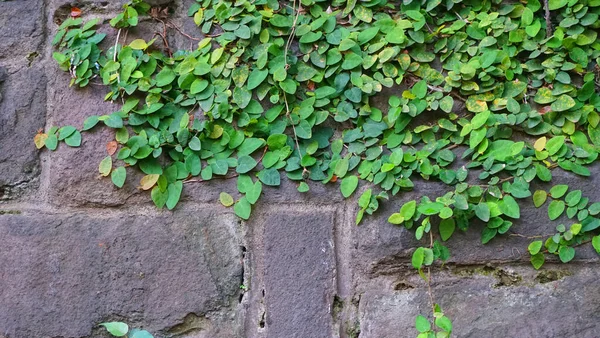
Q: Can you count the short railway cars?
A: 0